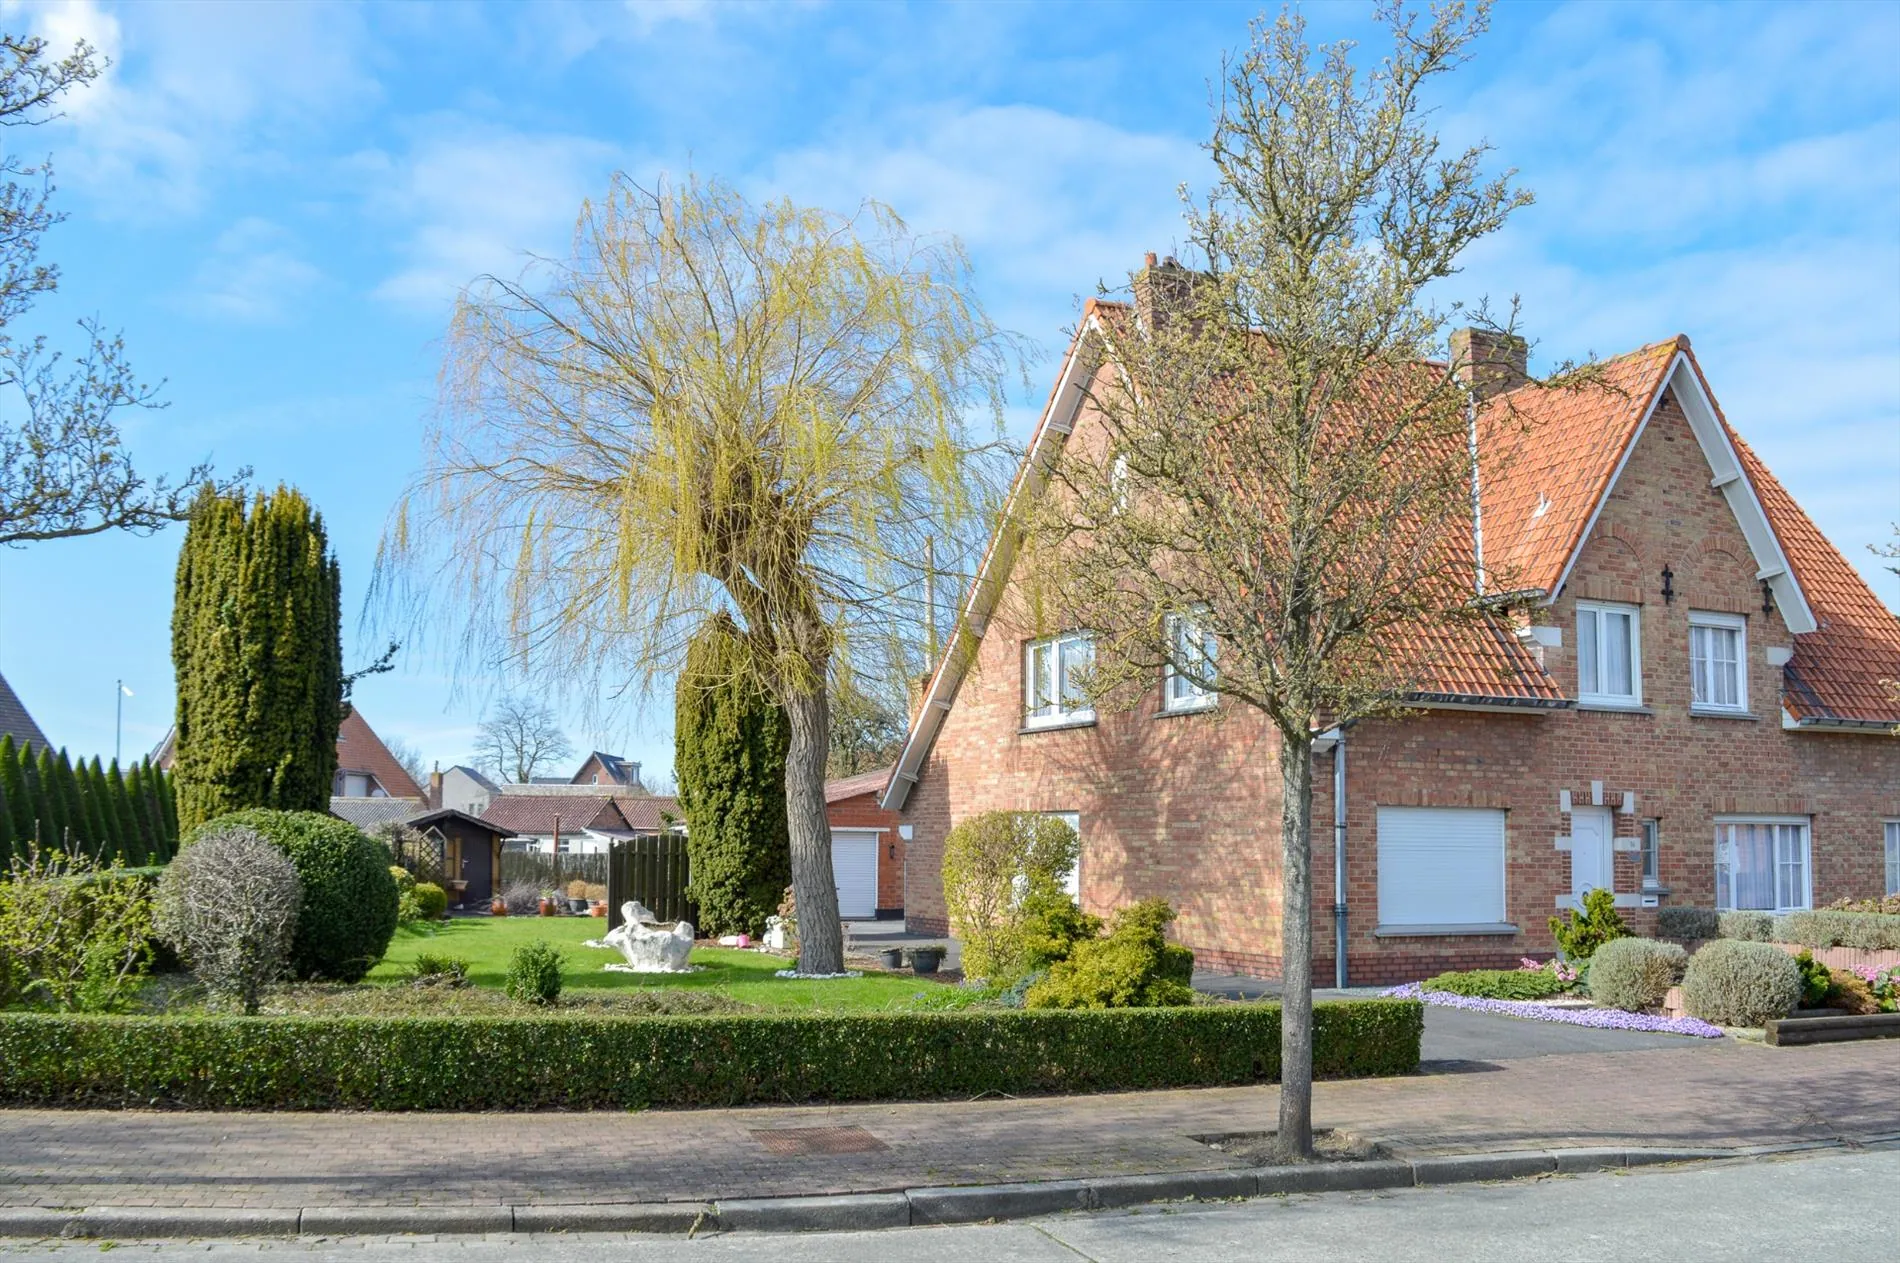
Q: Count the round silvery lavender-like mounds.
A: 2